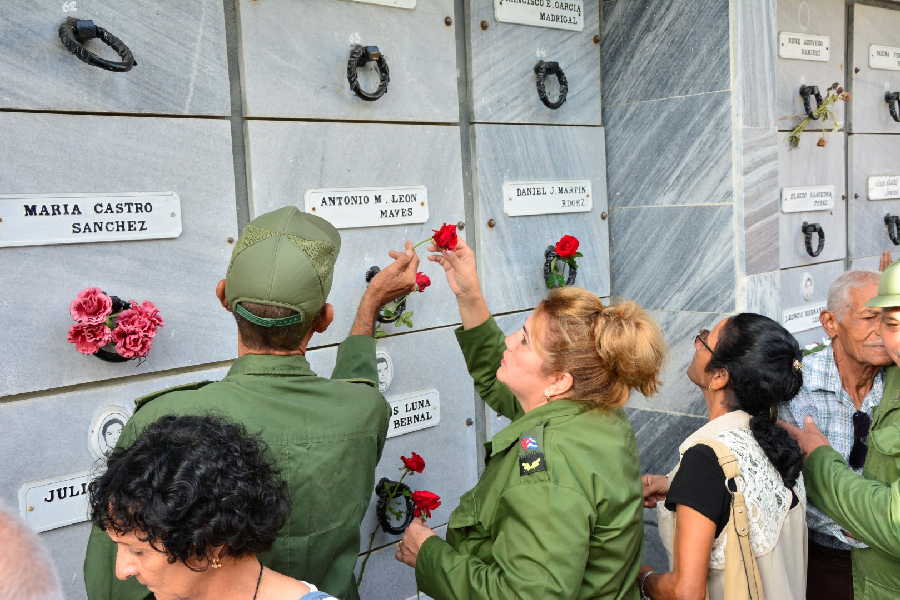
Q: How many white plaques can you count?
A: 12